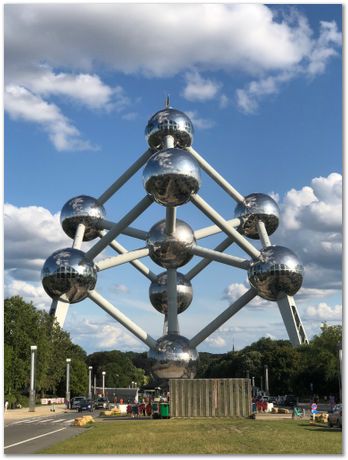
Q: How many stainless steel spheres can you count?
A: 9